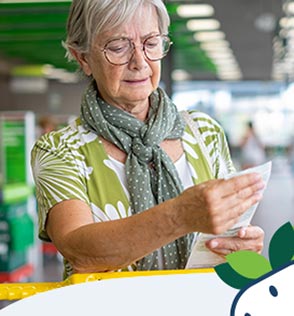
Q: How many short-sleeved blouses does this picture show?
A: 1